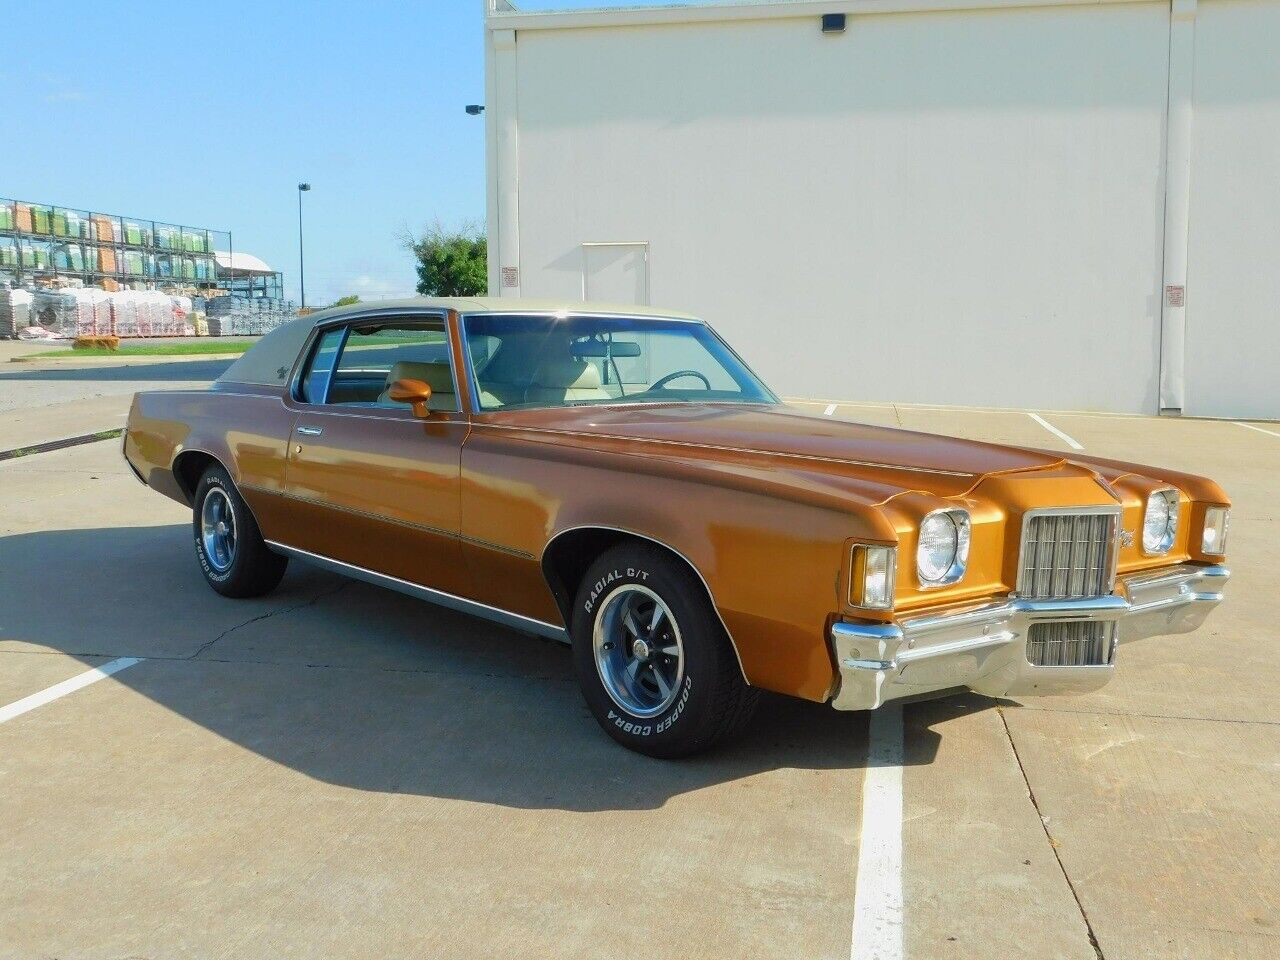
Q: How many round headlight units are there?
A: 2